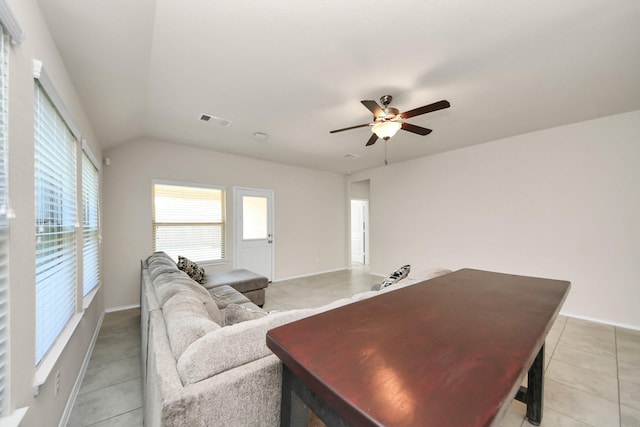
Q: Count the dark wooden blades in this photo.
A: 5